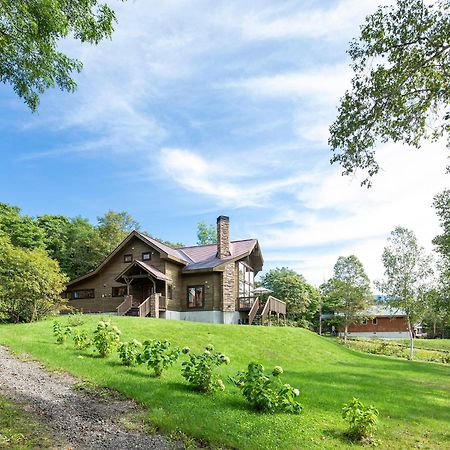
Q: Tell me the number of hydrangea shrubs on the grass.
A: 8